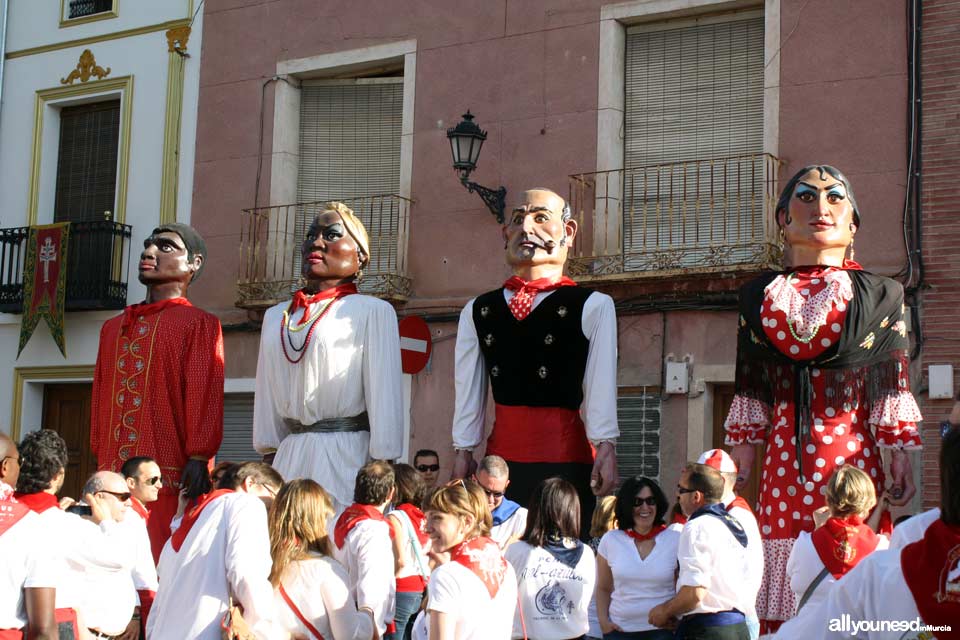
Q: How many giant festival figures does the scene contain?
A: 4